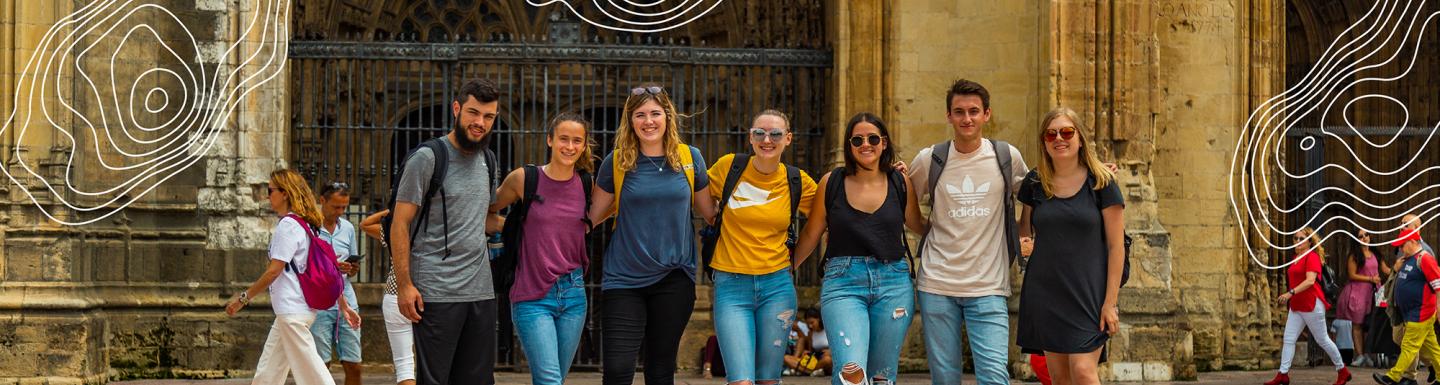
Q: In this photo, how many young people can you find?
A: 7